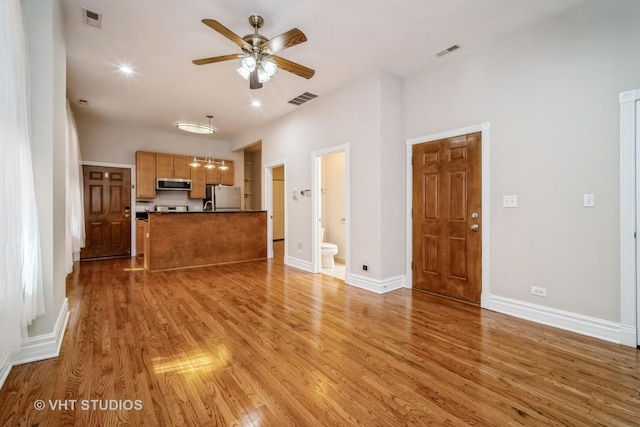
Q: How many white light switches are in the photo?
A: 2